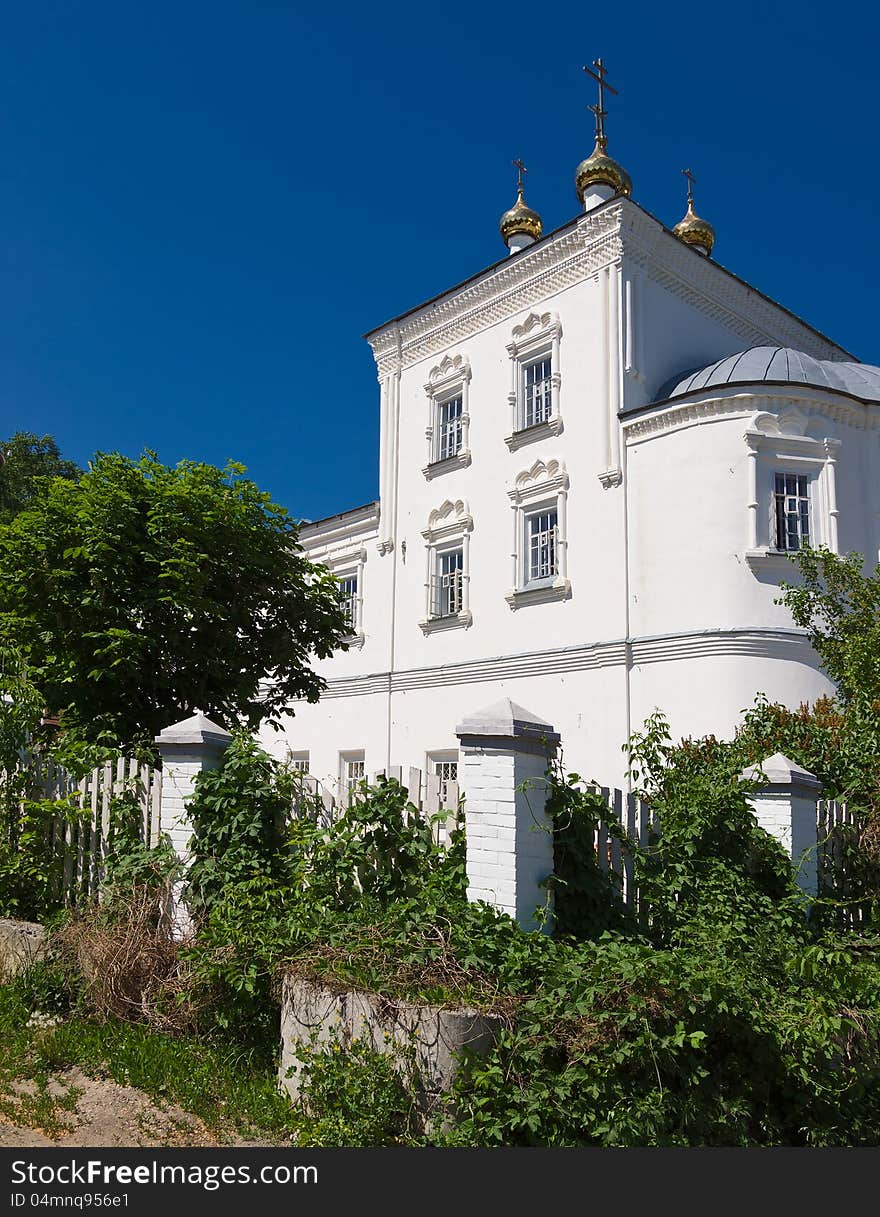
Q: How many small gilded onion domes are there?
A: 3